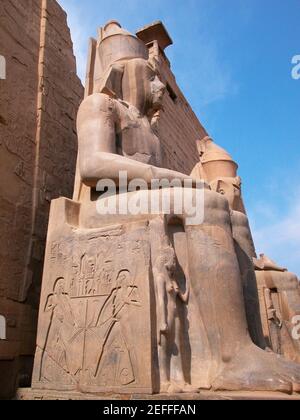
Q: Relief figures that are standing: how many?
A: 2